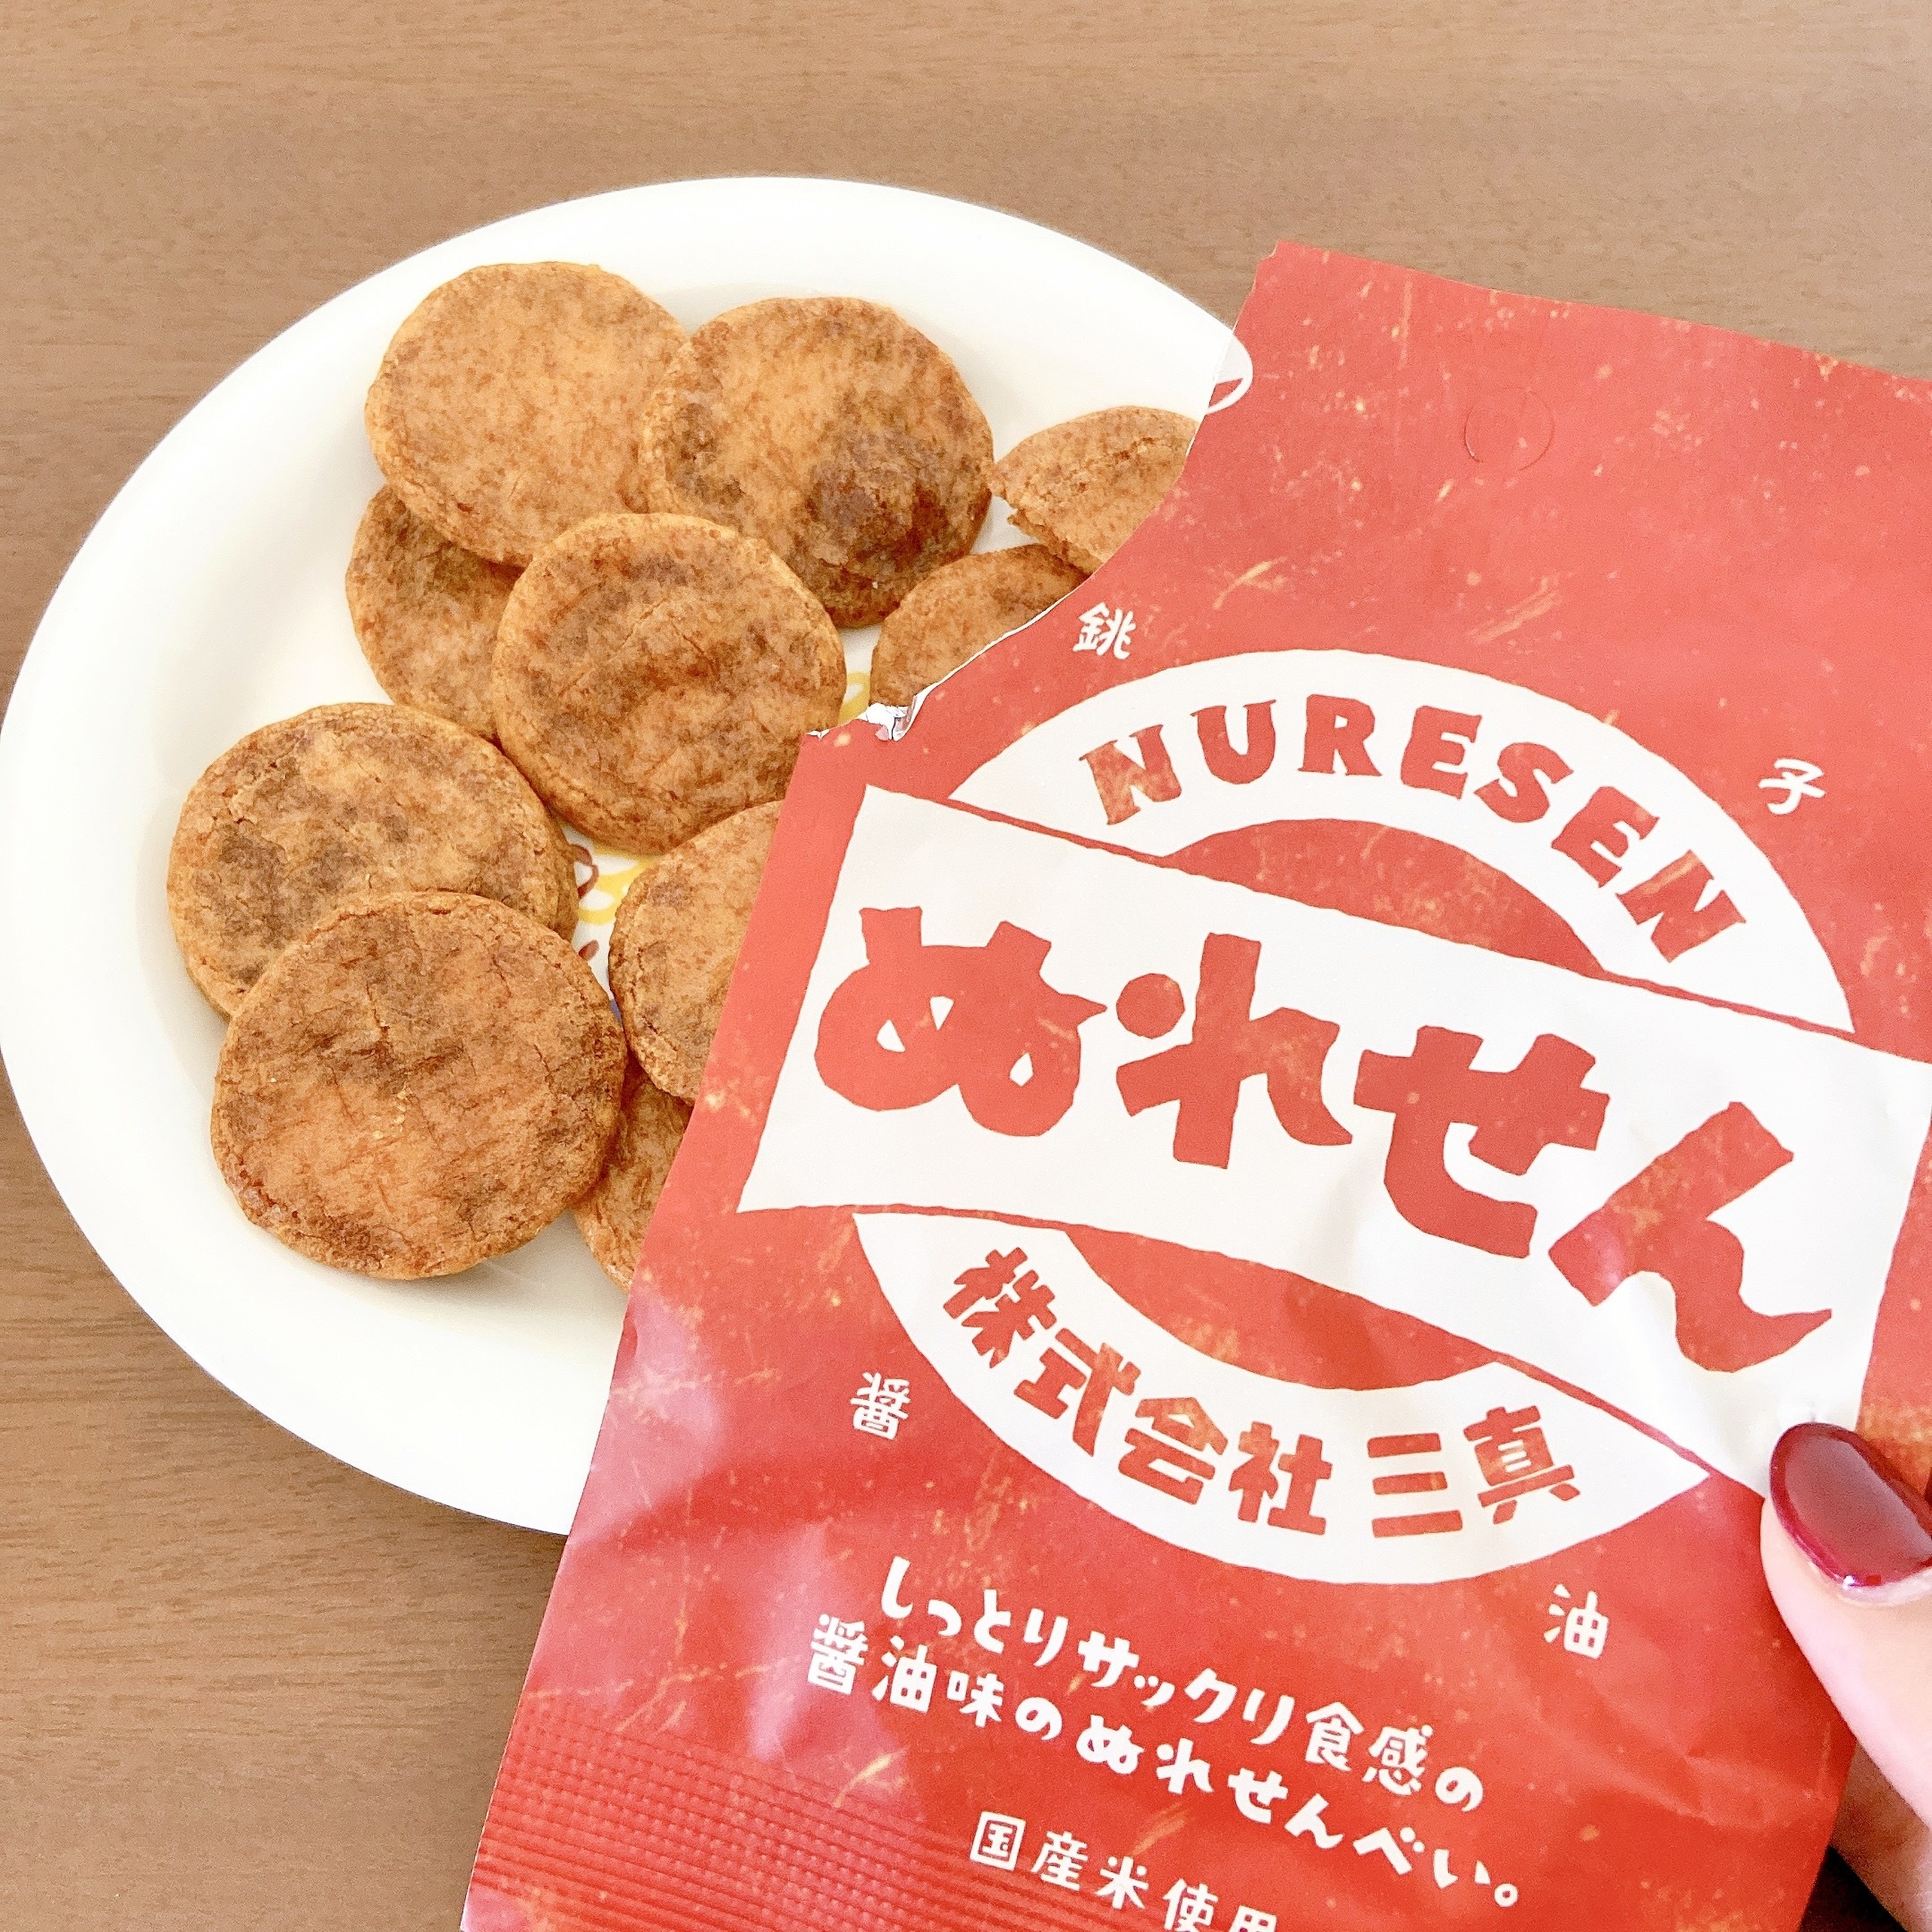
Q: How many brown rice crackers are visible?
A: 10